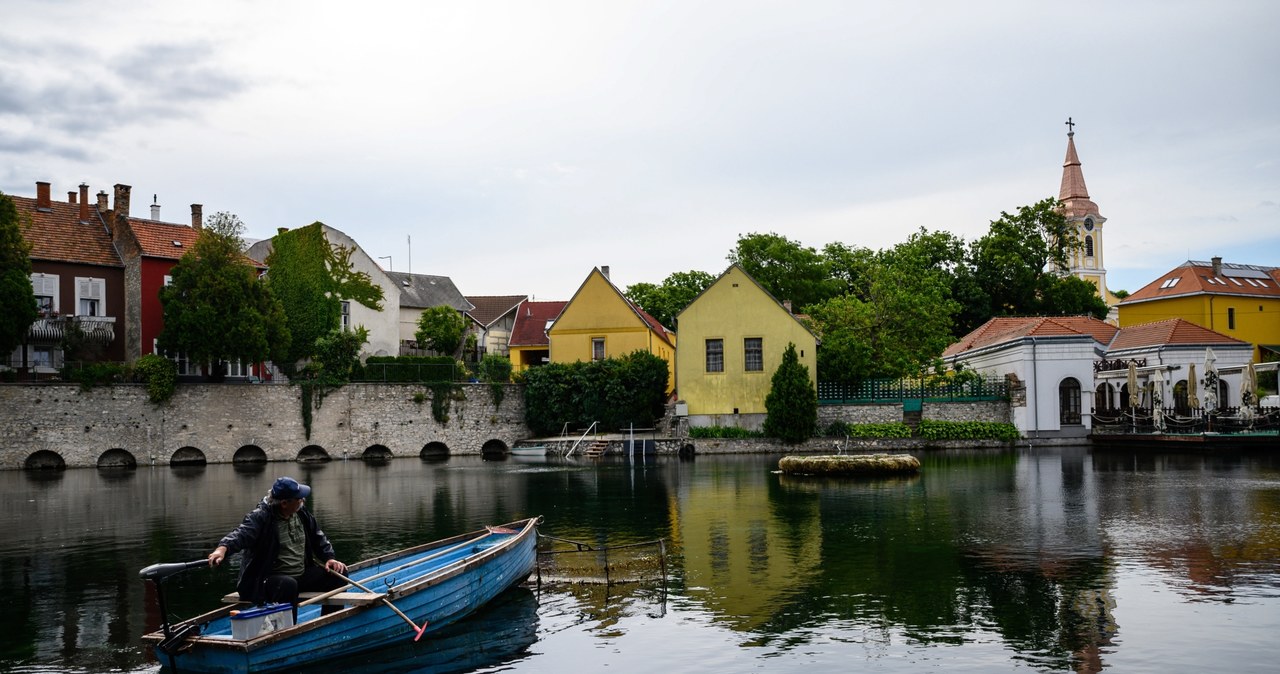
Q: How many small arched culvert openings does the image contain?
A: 8